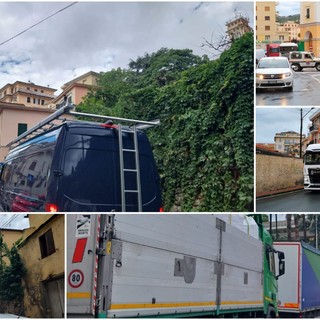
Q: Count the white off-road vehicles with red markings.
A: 1